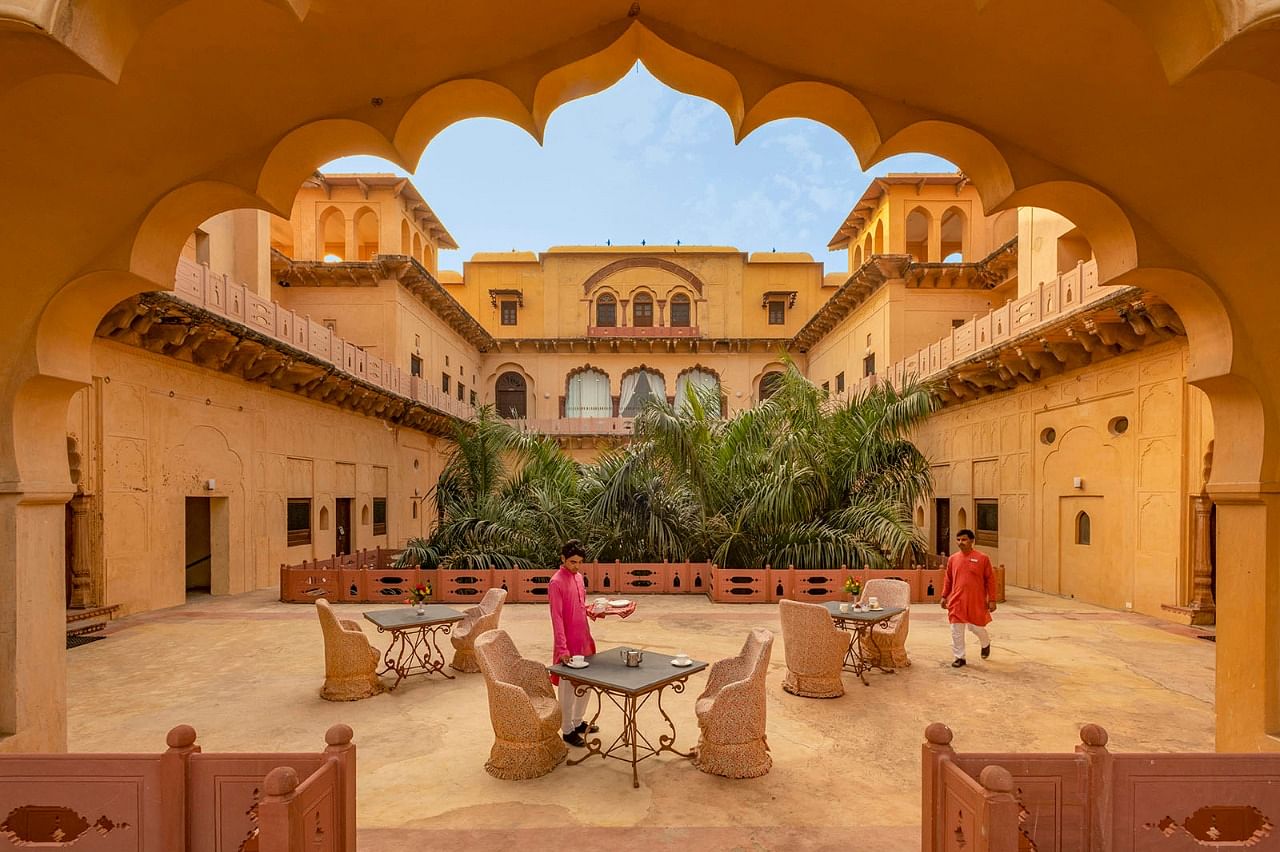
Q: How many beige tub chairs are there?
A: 6